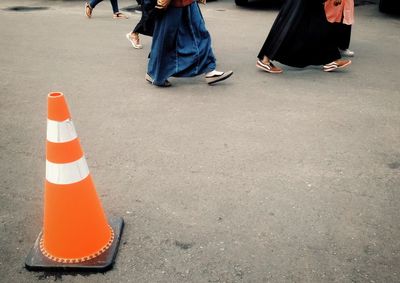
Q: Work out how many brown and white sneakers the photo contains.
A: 2